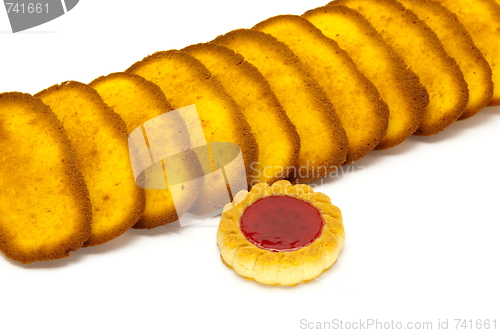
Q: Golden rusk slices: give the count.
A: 11